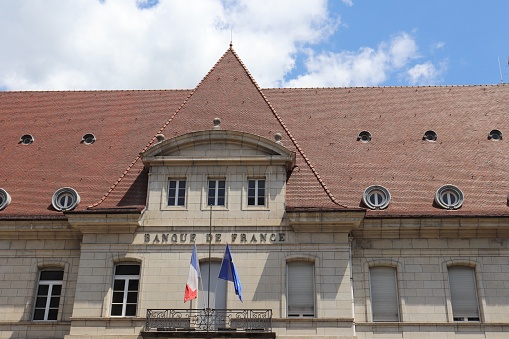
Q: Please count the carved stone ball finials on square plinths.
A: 3